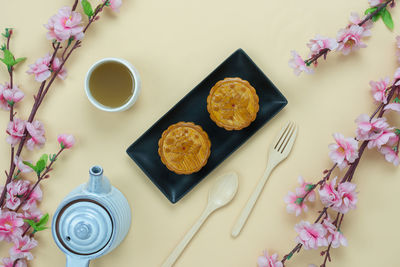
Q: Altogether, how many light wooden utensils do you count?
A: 2